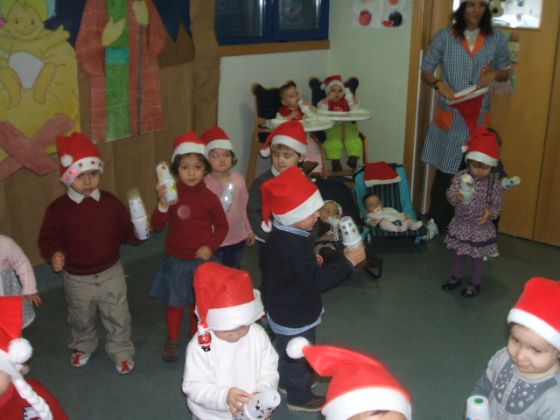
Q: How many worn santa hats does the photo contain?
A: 11